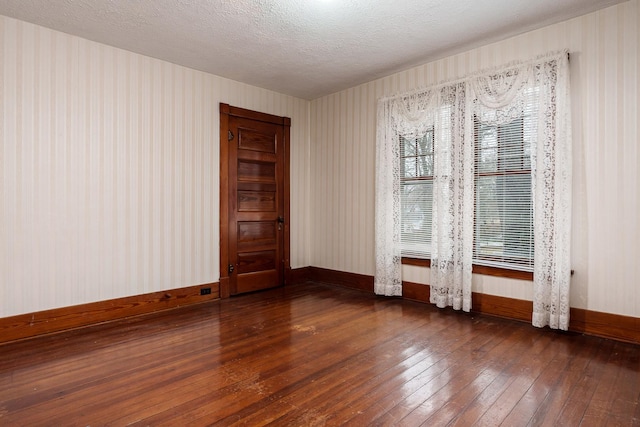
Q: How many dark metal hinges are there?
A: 2